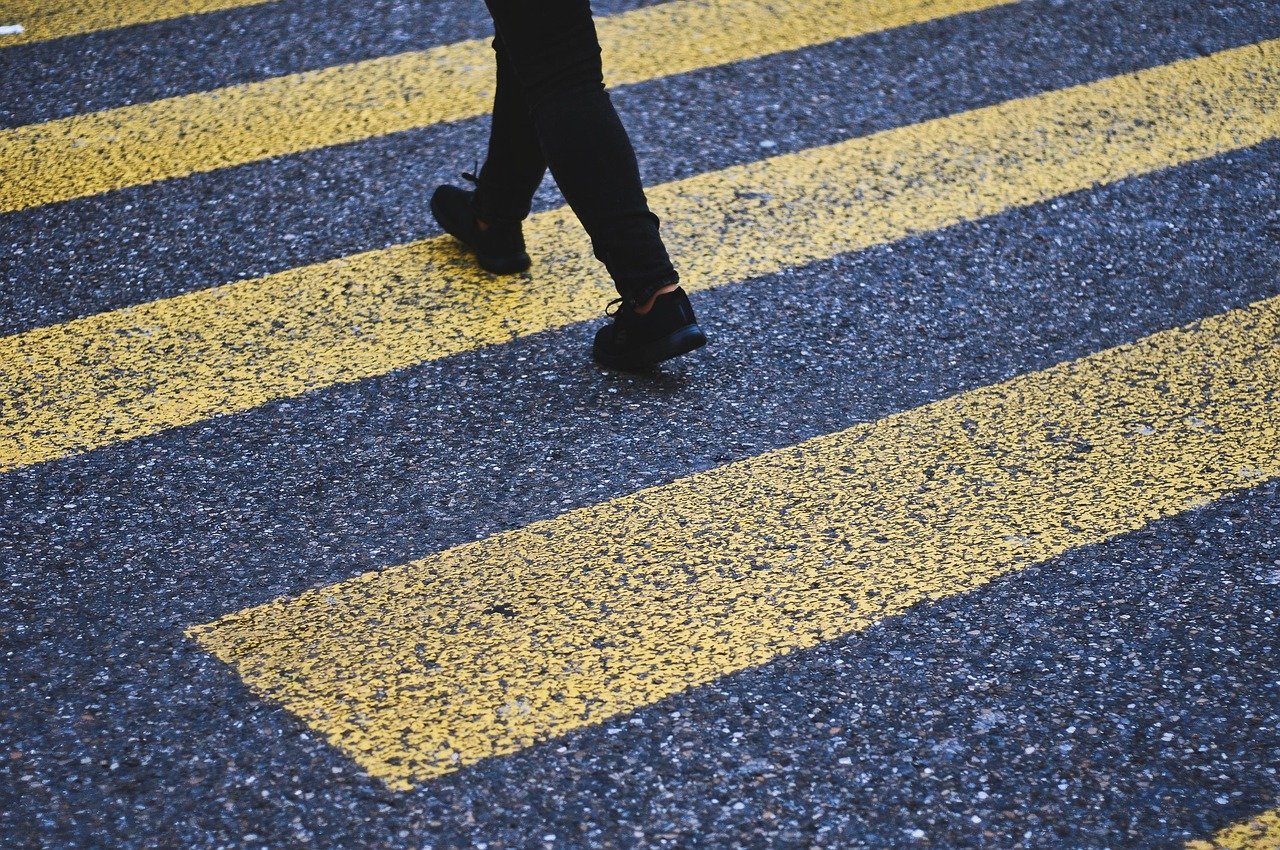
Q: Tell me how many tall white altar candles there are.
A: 0